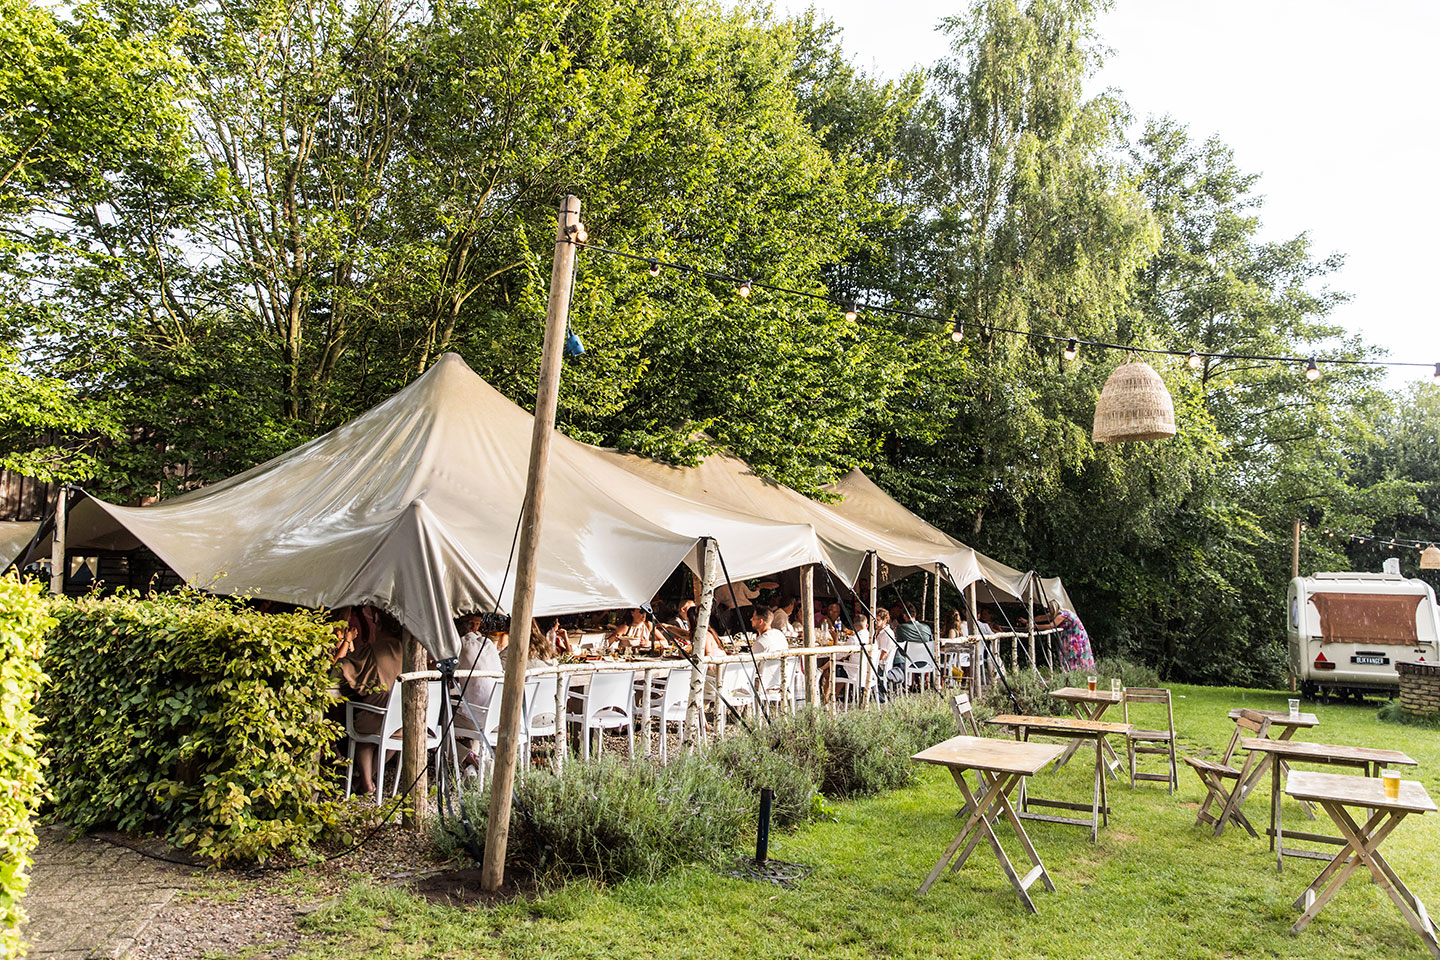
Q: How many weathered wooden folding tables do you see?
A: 6